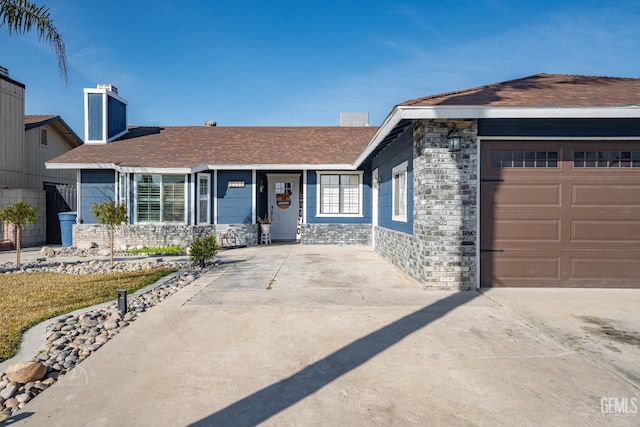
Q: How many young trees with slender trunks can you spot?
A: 2